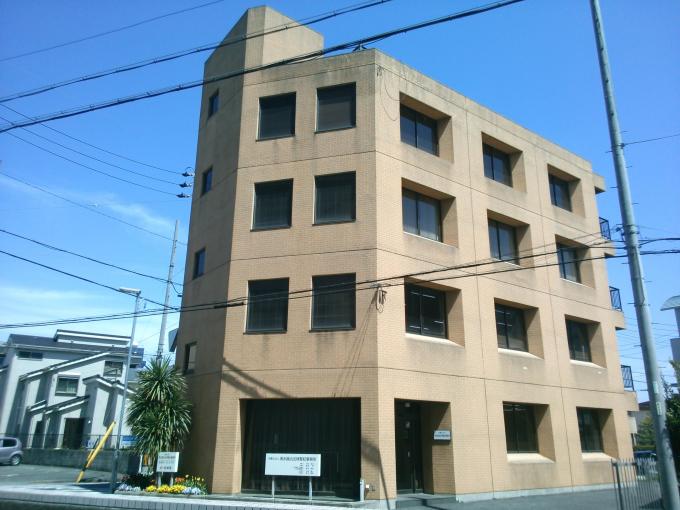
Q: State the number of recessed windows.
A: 11